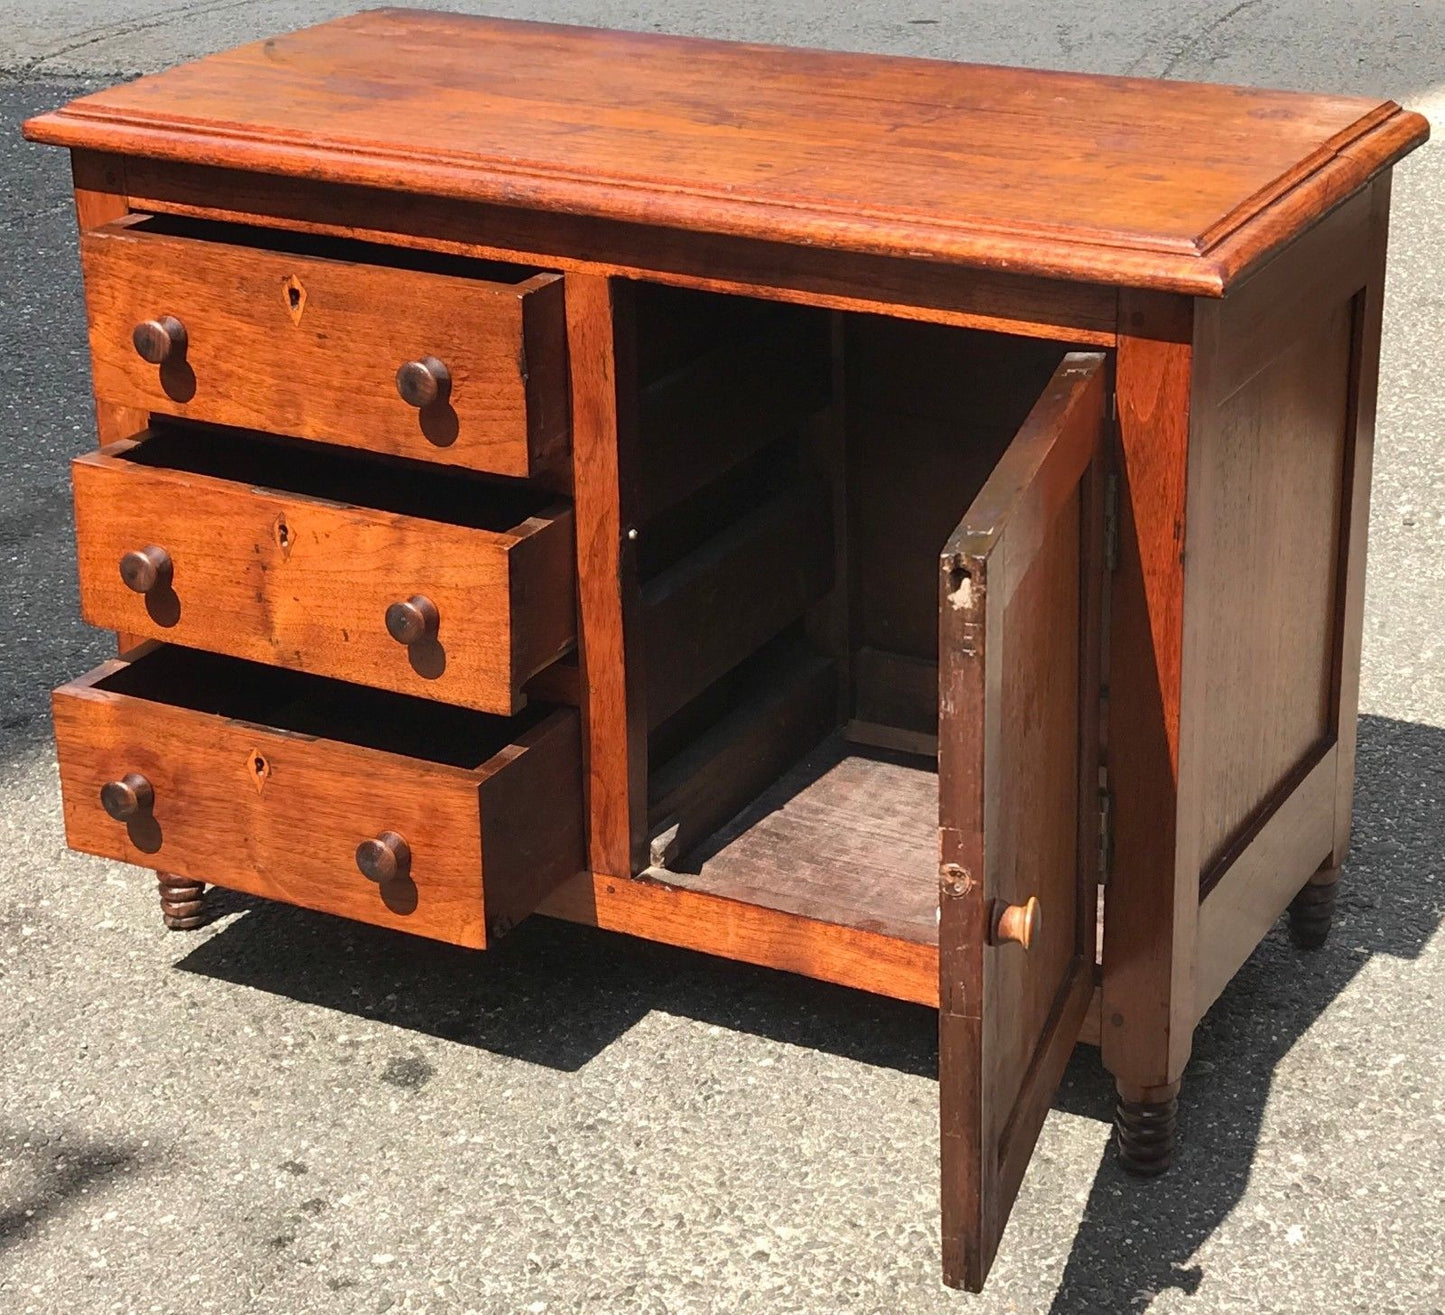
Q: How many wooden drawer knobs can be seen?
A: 6